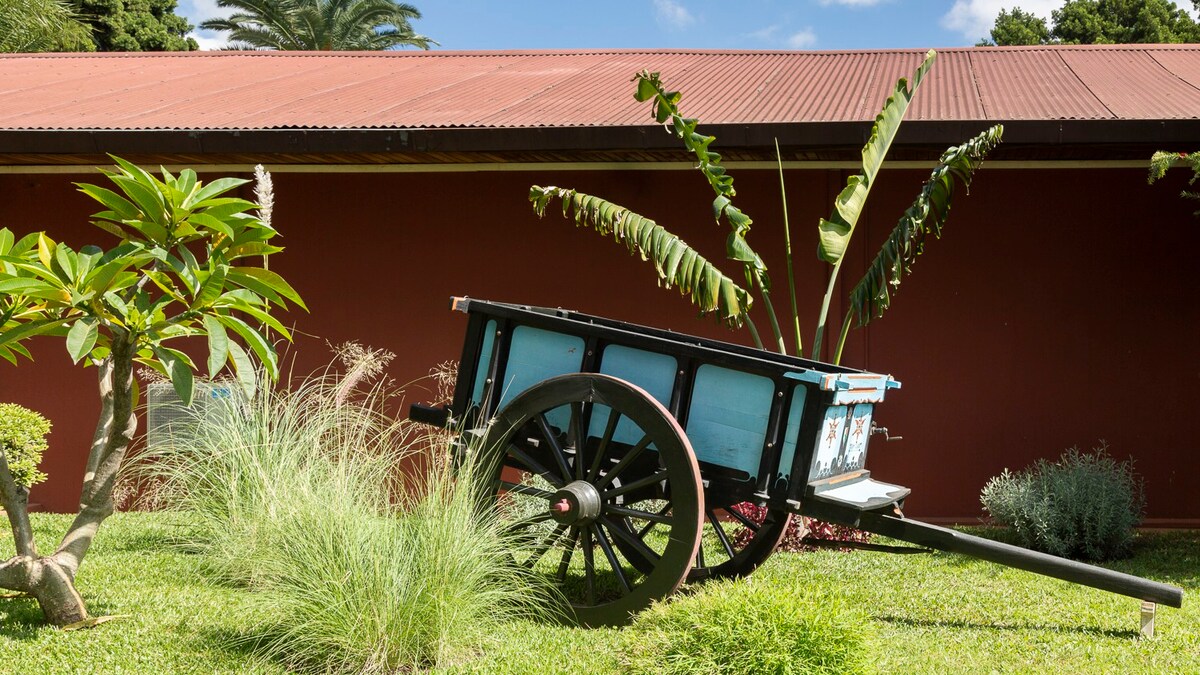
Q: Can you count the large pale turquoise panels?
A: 3